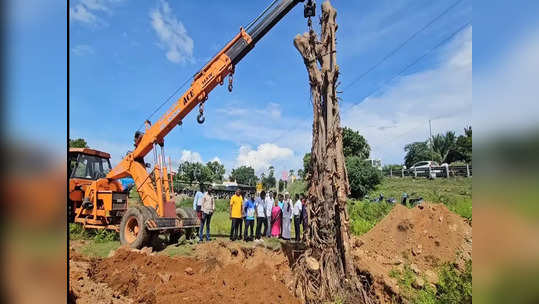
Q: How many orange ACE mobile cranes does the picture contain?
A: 1